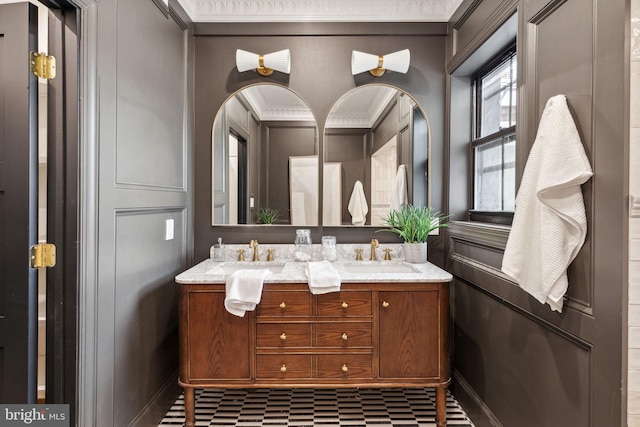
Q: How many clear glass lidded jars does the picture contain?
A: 2